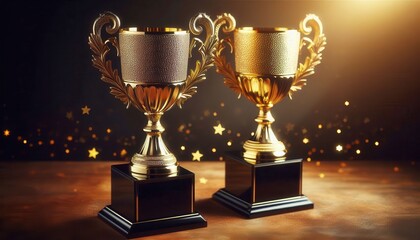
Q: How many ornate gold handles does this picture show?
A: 4